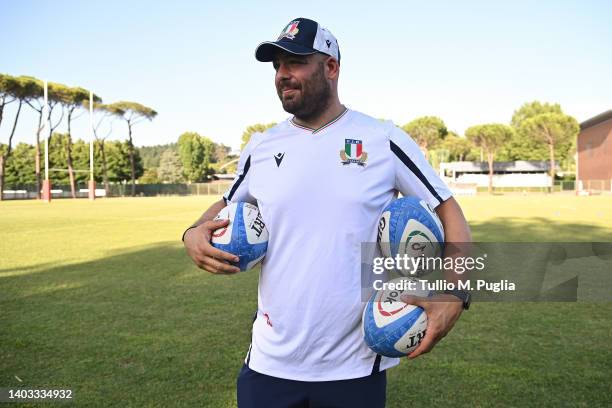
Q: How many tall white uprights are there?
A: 2